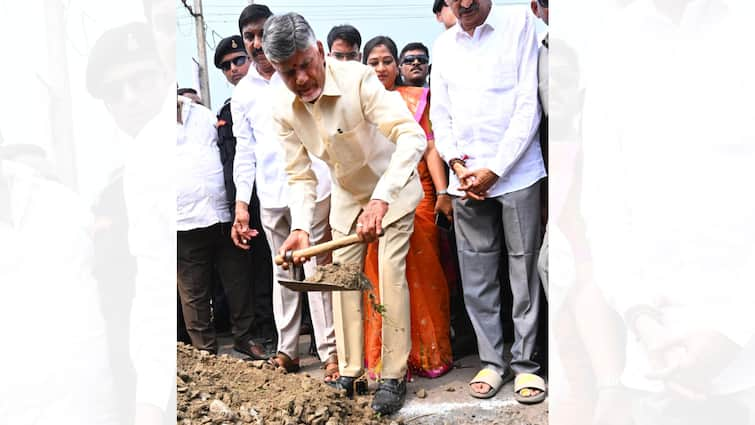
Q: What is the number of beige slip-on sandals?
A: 2